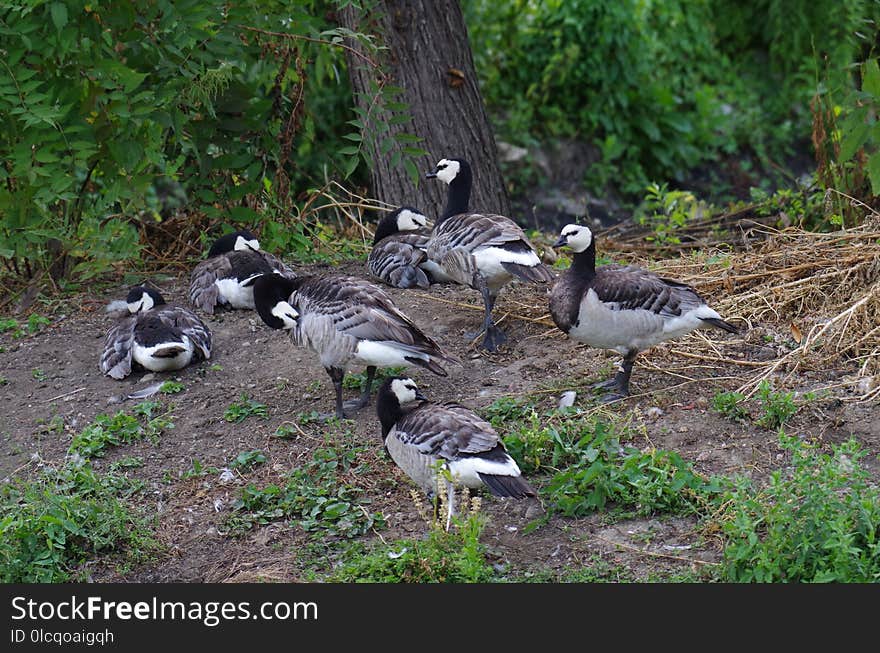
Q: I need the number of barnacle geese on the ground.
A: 7